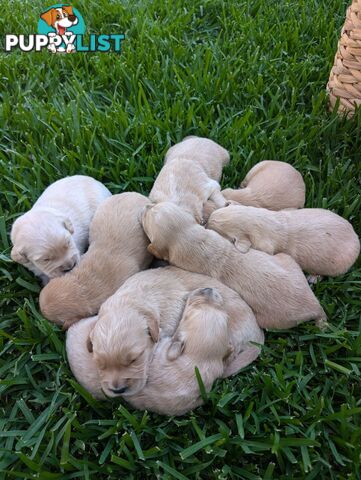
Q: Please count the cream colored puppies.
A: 8